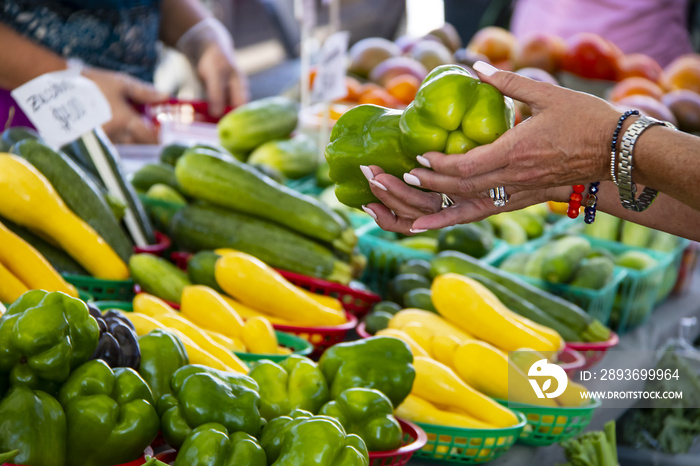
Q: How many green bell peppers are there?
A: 12